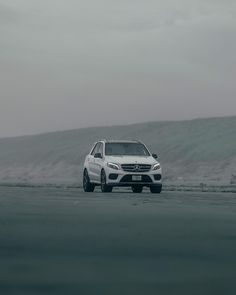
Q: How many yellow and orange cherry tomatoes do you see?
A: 0